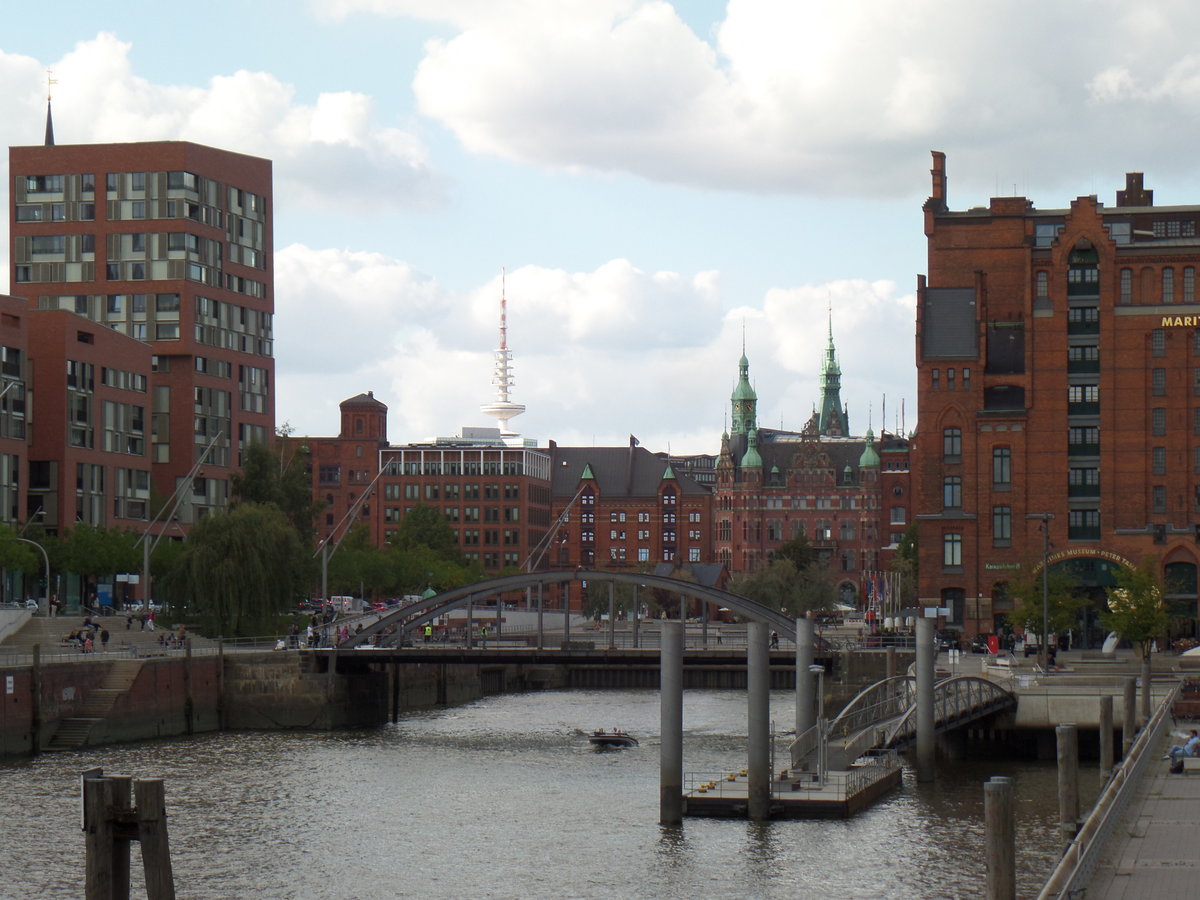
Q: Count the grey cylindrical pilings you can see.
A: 4